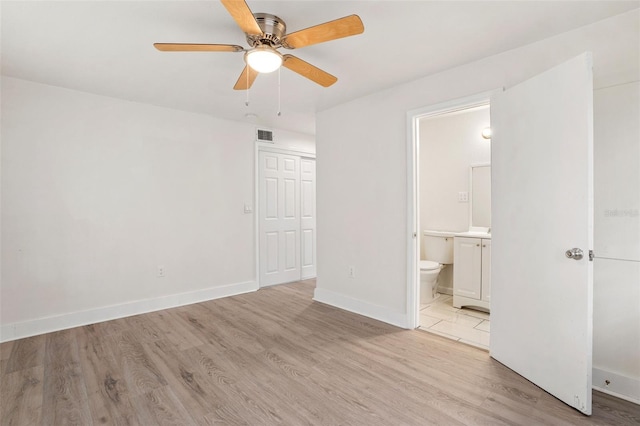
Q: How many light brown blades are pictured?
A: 5